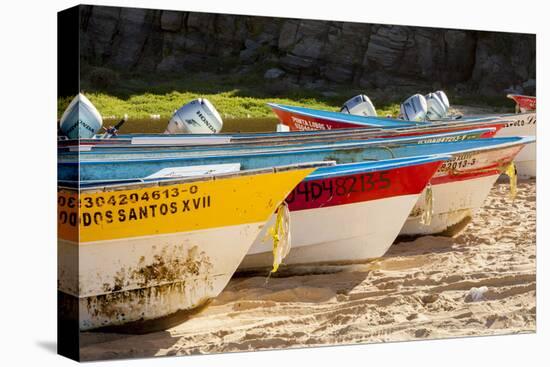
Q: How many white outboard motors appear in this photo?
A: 6